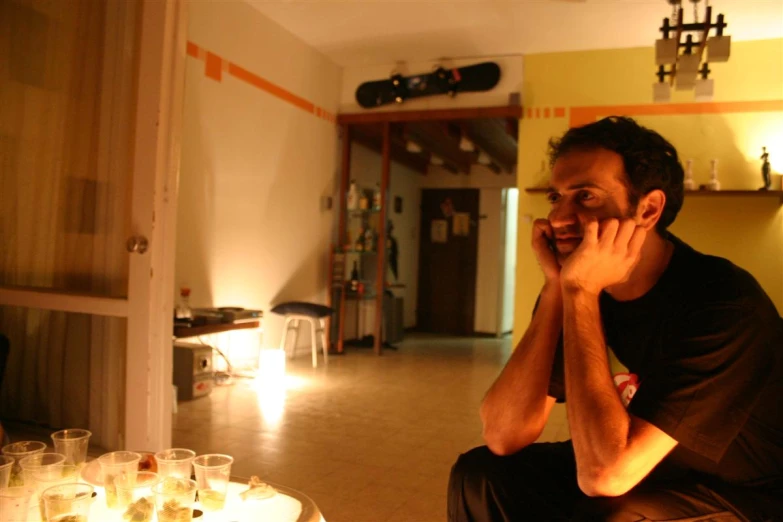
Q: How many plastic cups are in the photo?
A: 12